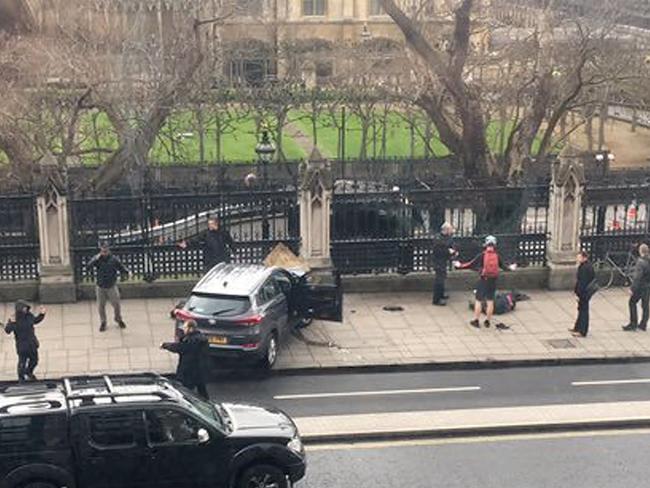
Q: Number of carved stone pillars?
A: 3